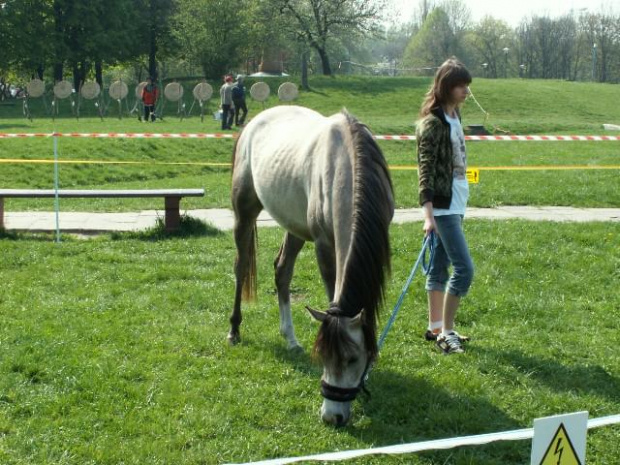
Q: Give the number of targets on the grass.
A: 9